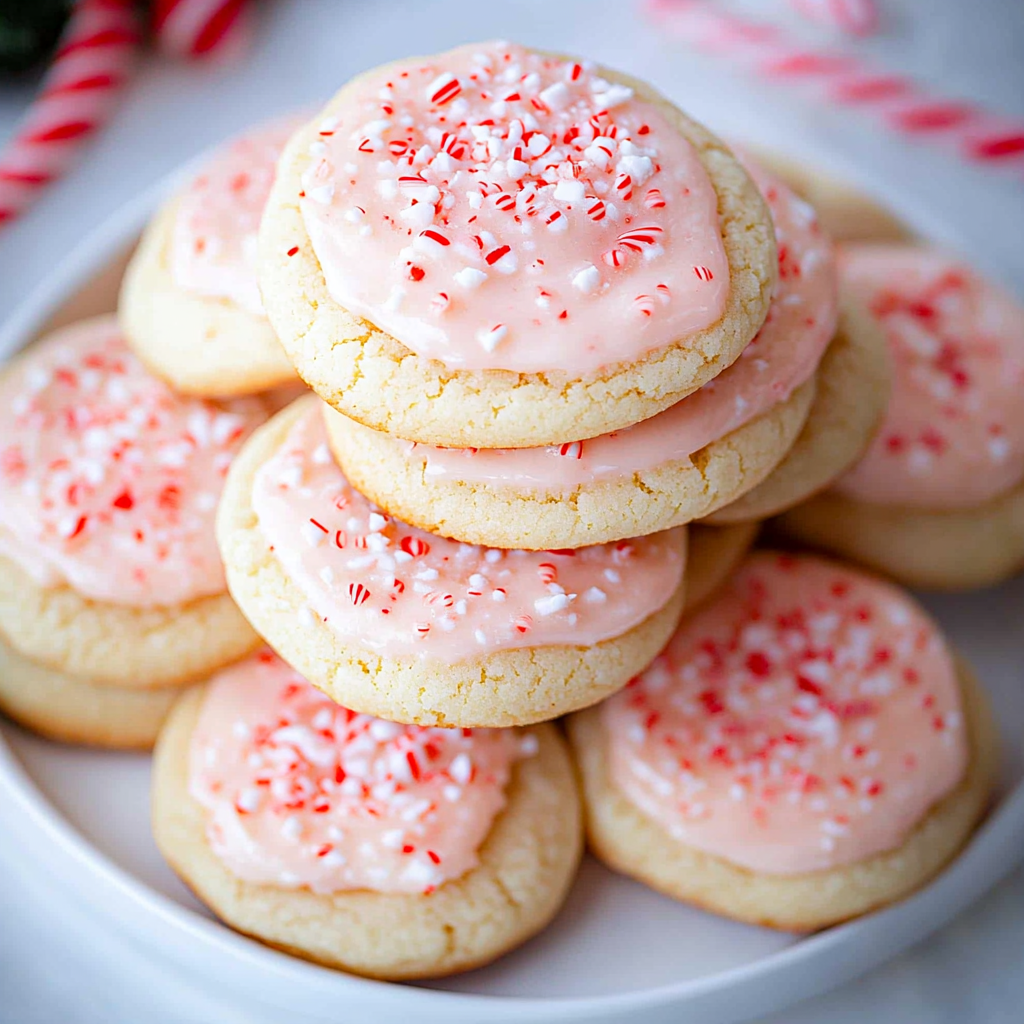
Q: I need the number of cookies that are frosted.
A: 8